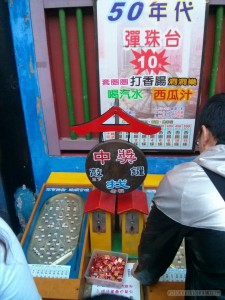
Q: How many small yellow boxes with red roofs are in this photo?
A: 2